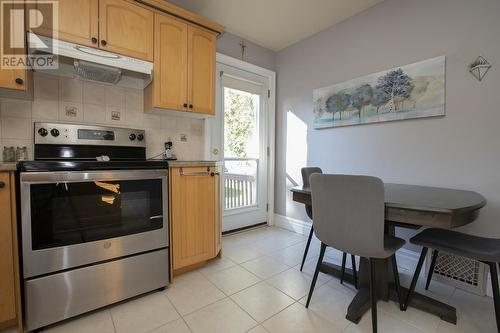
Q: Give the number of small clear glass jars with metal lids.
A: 2